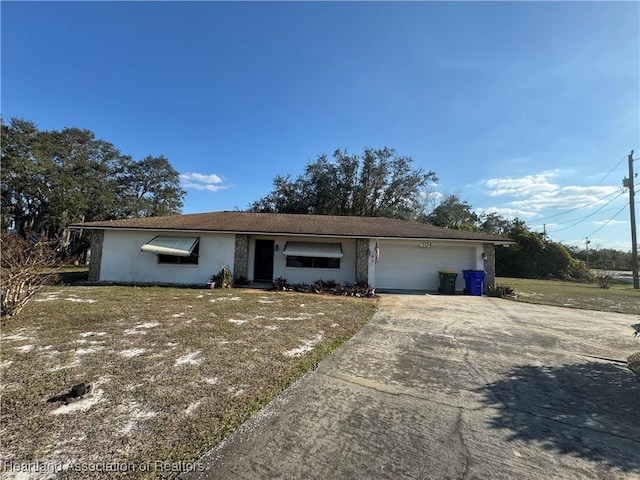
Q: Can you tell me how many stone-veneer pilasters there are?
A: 4